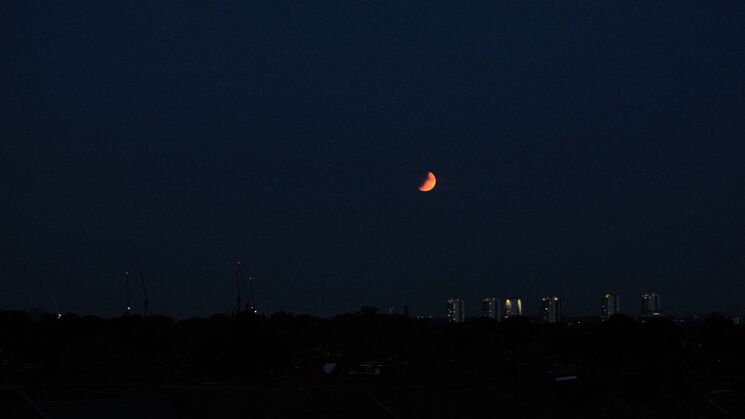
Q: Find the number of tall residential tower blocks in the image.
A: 6